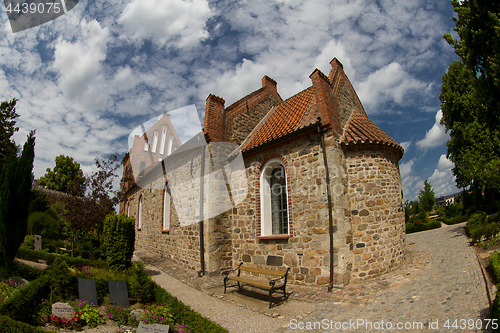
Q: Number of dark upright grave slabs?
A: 2